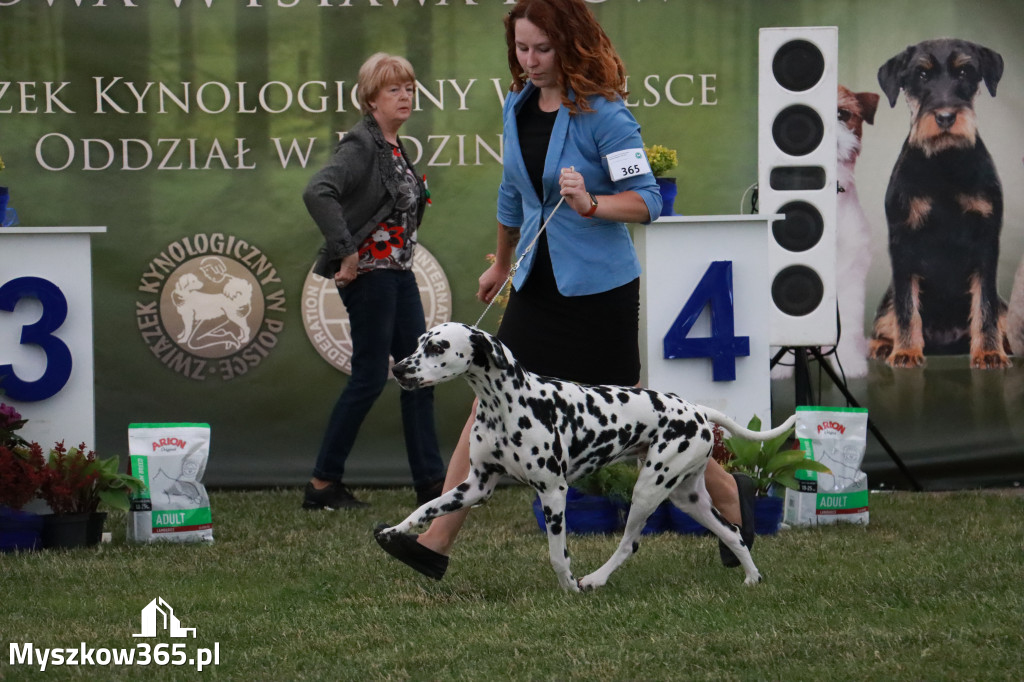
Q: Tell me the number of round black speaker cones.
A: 4